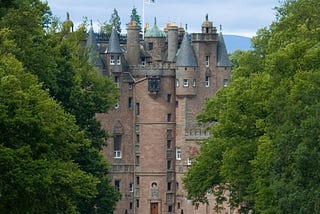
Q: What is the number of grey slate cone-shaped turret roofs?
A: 4